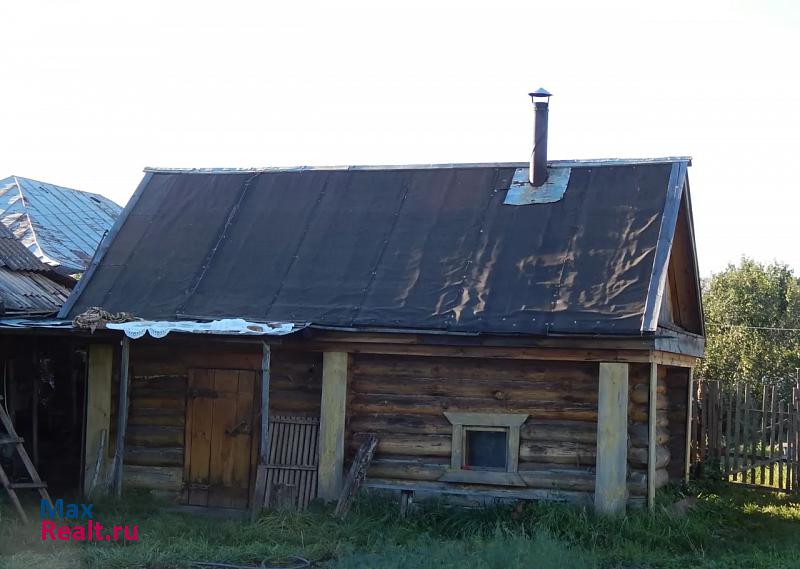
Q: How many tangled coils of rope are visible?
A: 1